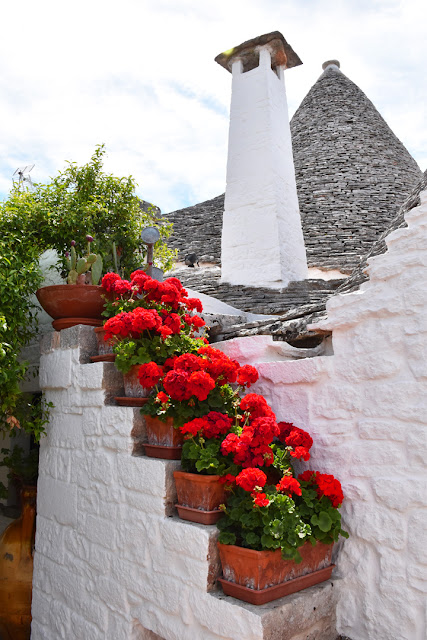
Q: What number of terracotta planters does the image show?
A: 6